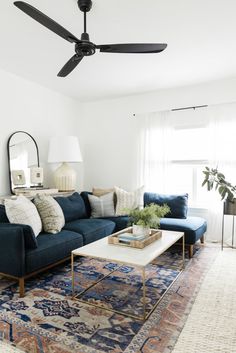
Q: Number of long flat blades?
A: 3